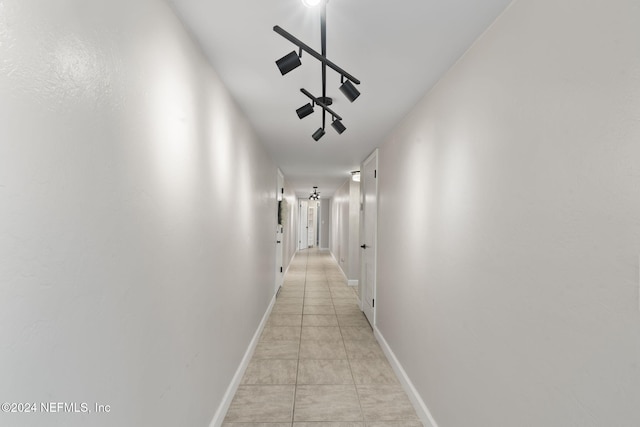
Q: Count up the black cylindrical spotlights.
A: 5